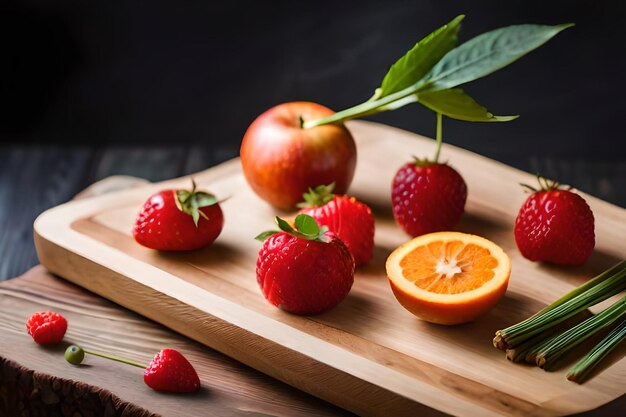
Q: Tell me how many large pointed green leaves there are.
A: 3